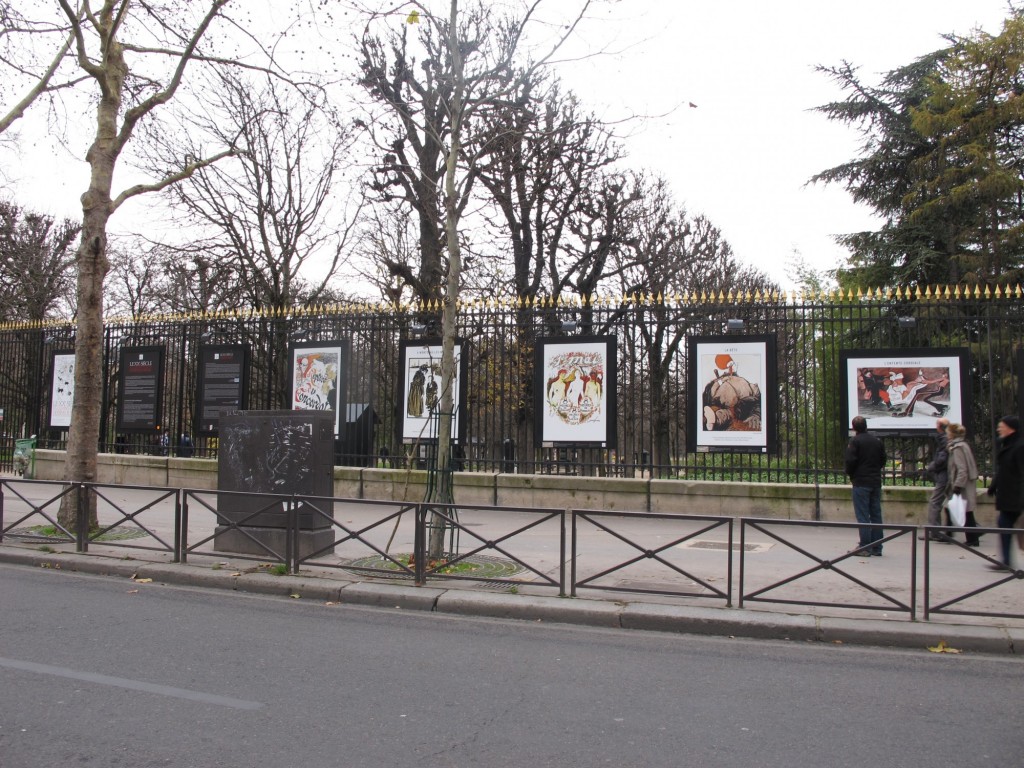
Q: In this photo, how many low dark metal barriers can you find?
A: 8